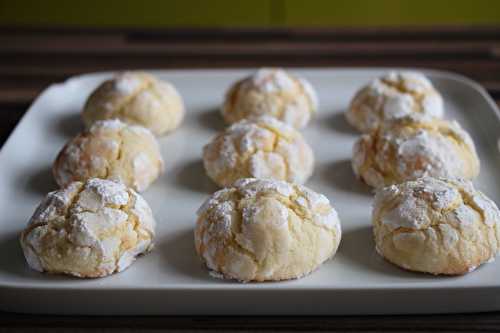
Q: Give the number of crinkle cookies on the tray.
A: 9